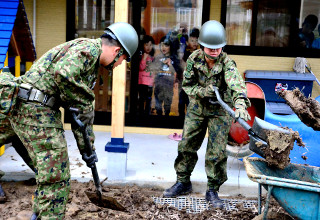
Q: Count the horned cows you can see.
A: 0